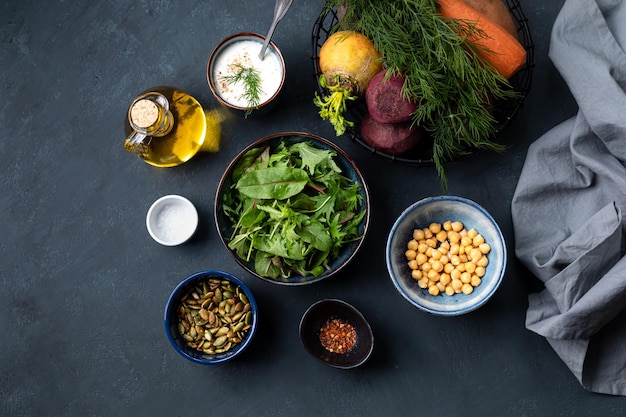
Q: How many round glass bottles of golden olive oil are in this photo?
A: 1